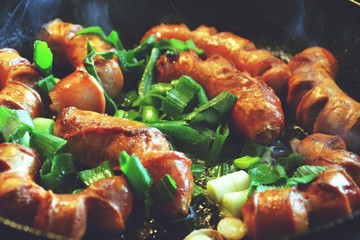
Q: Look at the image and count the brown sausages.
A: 8